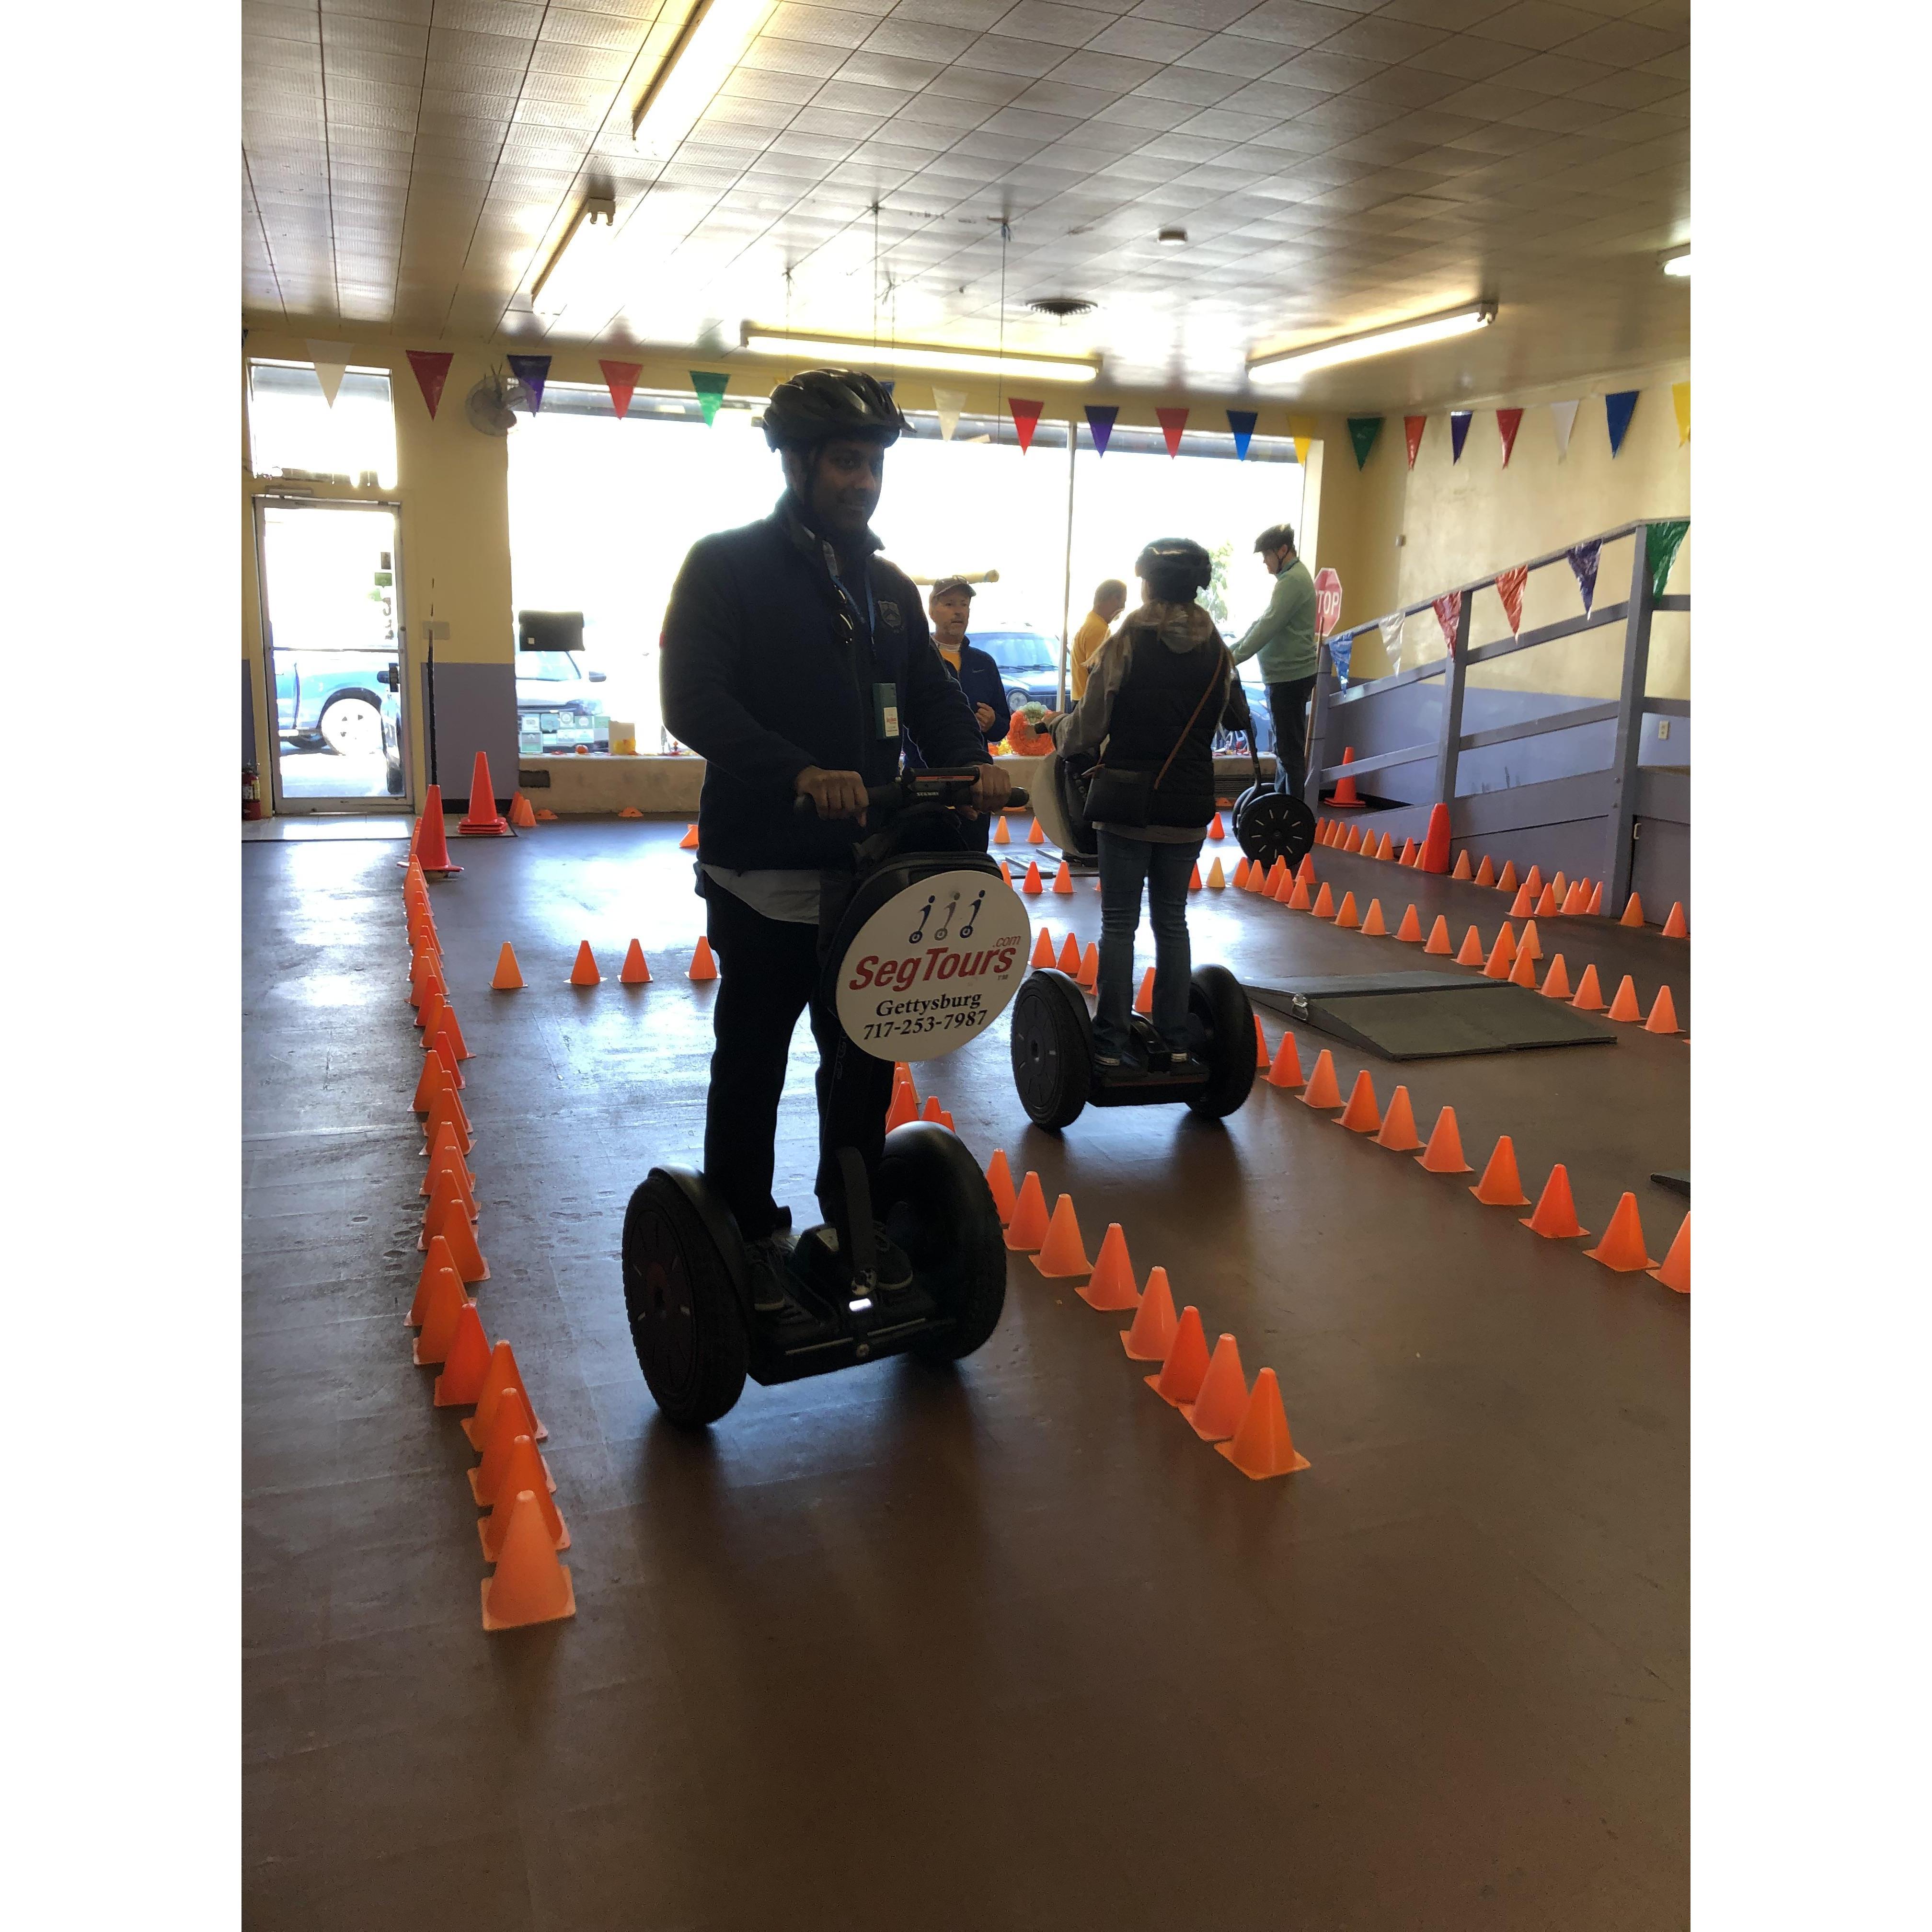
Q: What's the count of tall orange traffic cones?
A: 4